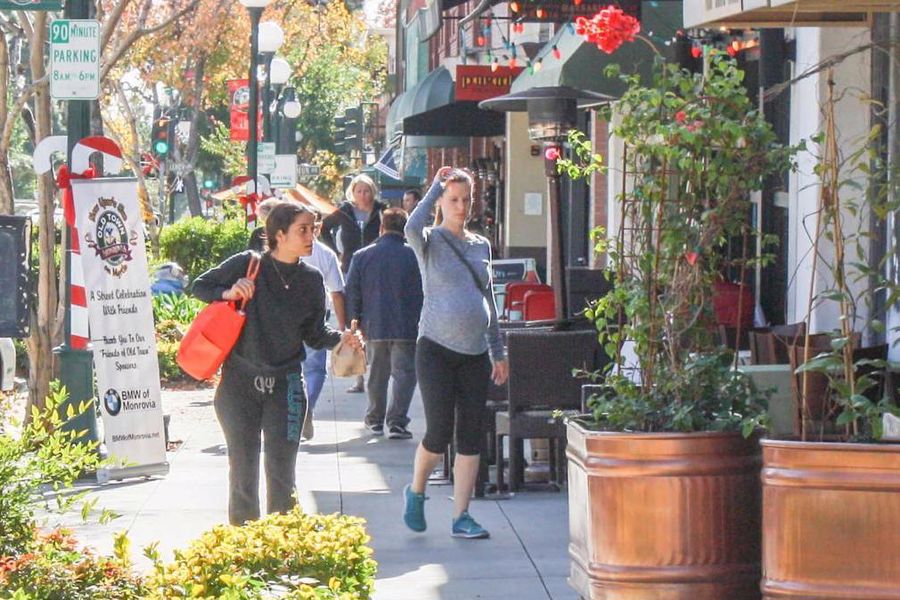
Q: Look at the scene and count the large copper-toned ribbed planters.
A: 2